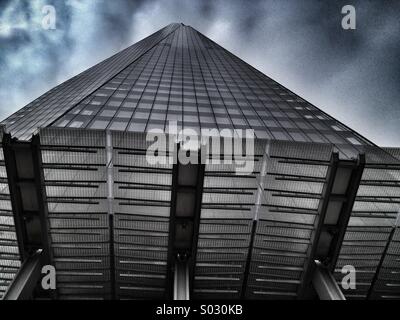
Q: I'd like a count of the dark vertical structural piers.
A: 3